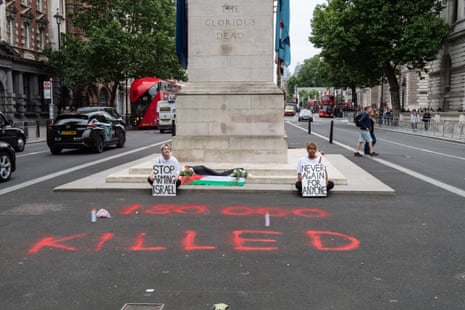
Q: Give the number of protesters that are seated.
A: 2